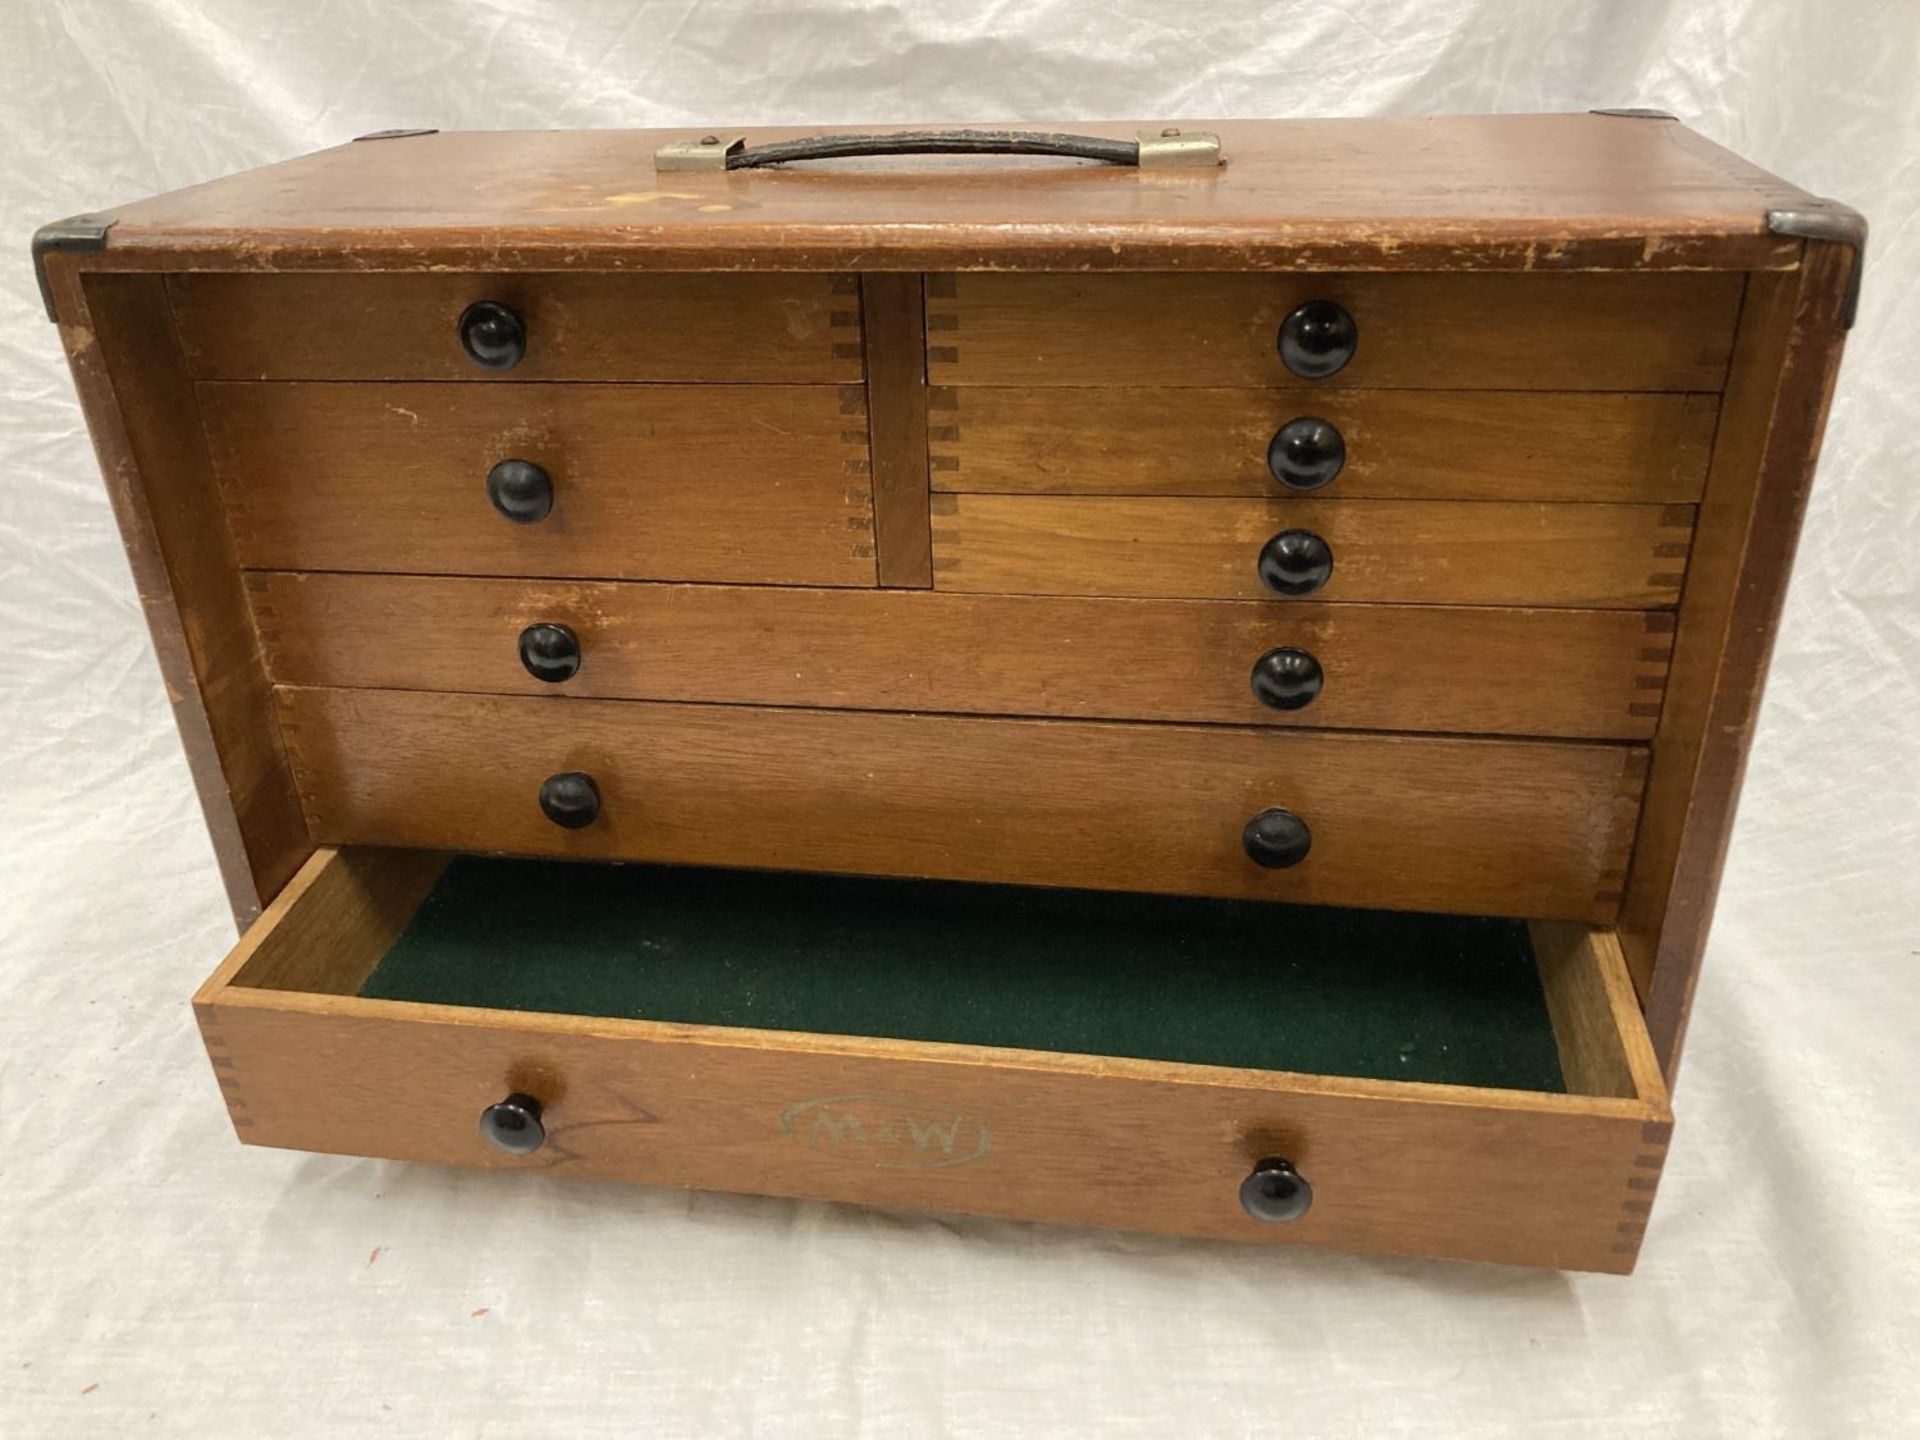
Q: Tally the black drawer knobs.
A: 11